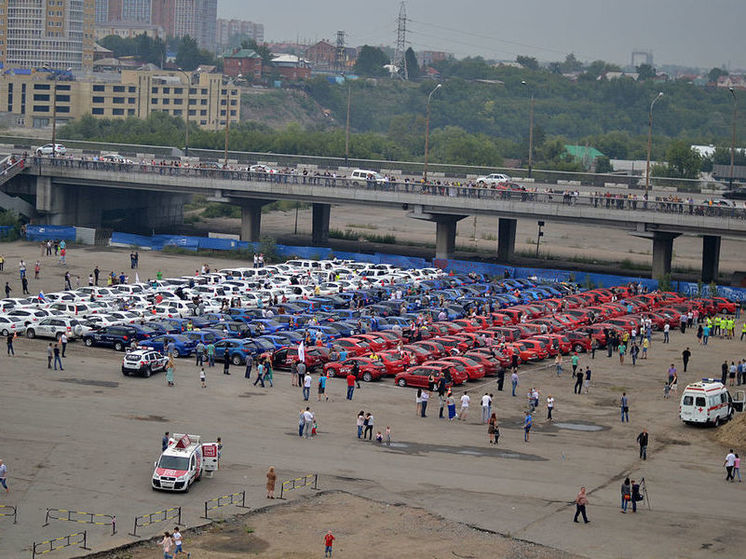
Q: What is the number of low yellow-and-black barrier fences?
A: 6